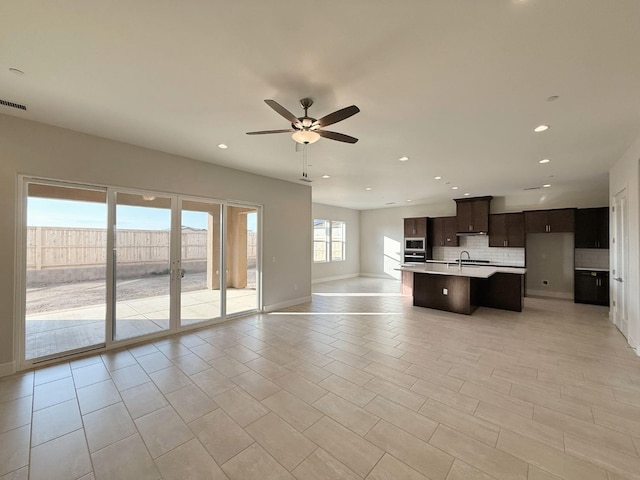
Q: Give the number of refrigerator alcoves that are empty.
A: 1